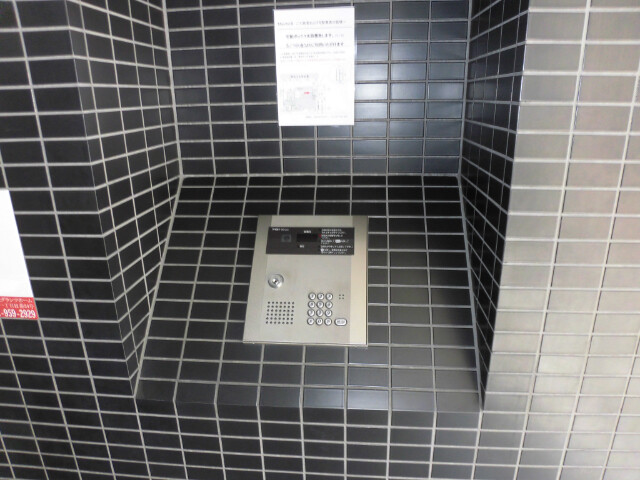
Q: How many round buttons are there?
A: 12